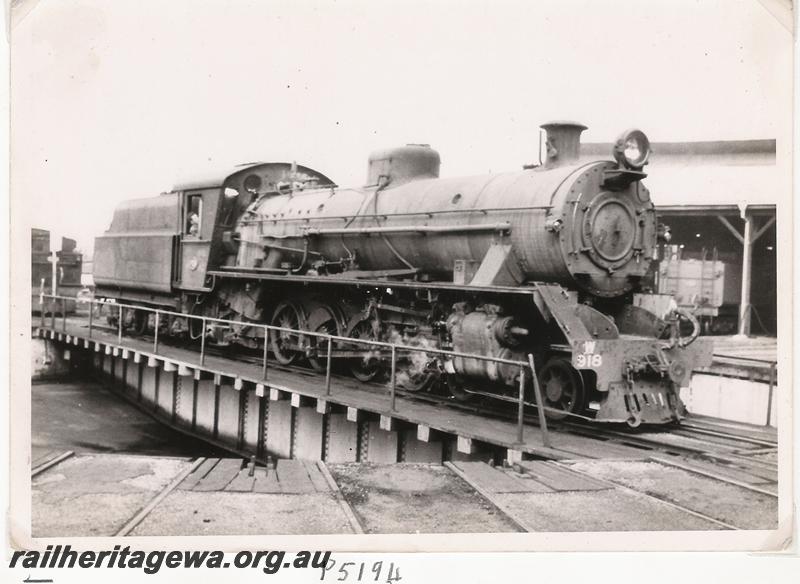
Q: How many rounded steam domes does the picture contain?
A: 1